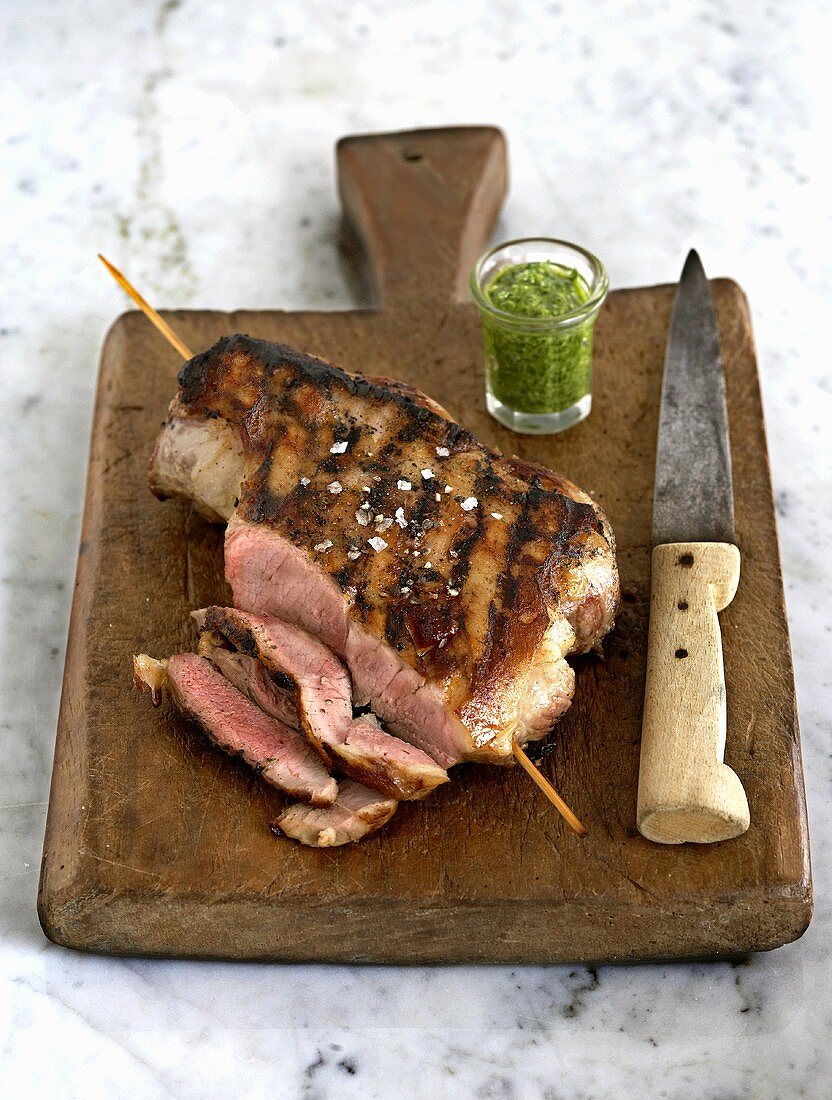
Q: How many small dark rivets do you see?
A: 3